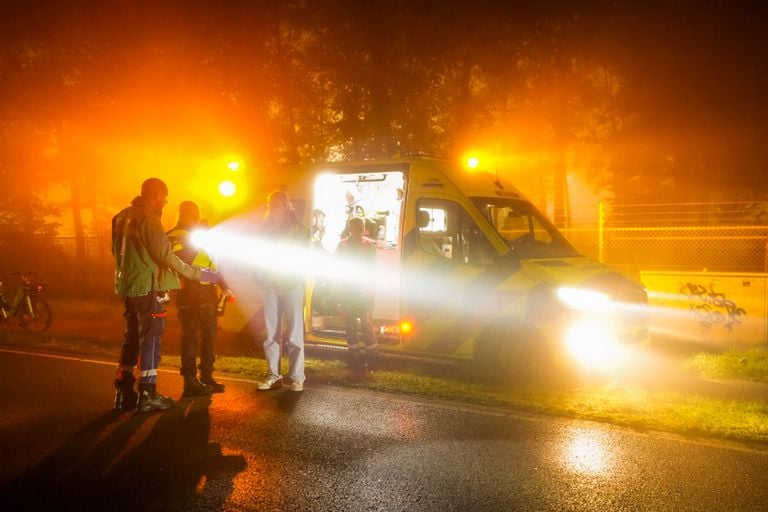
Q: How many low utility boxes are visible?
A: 1